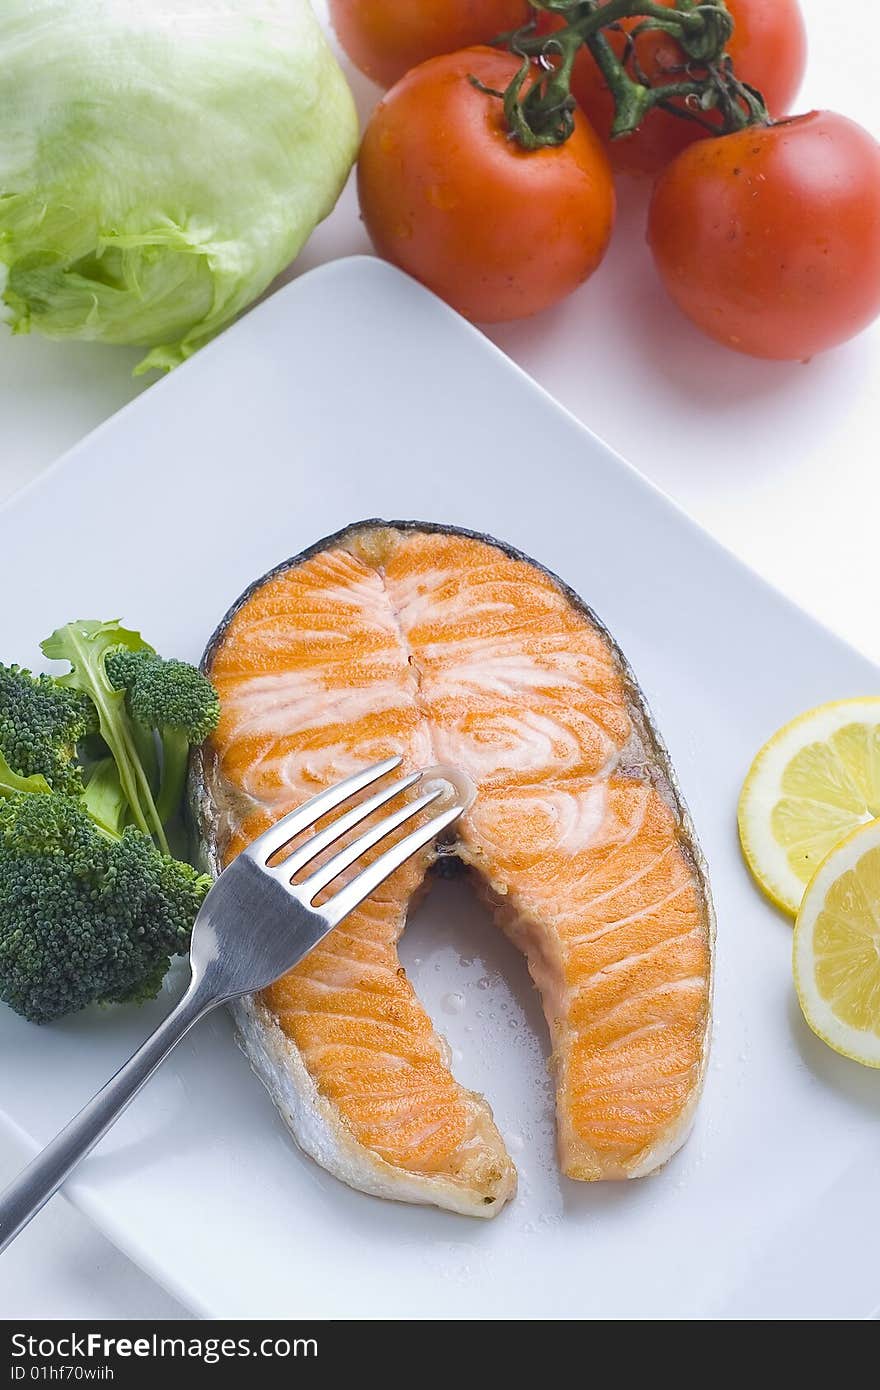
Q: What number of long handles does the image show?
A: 1